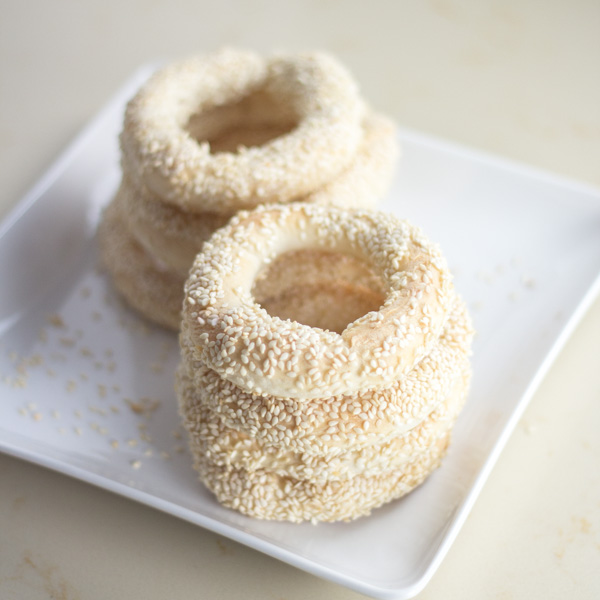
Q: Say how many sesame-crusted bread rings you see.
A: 7